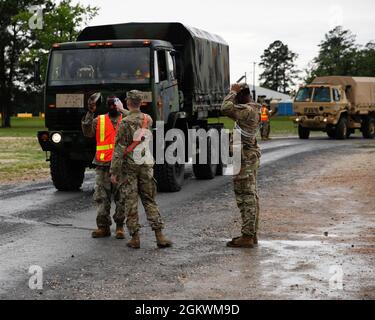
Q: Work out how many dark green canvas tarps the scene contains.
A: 1